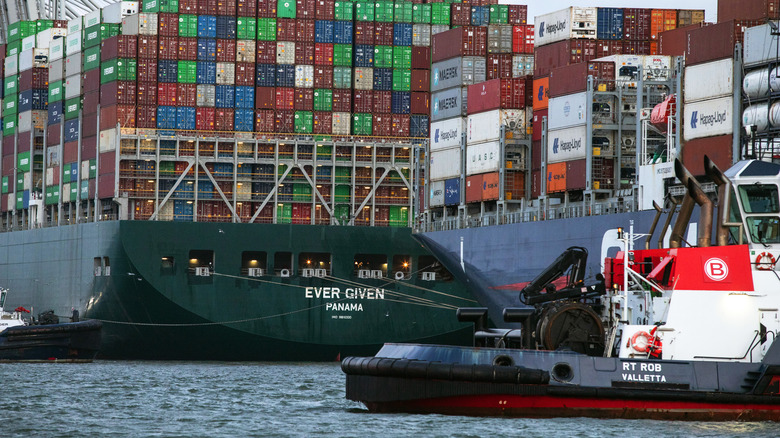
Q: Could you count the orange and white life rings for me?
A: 2